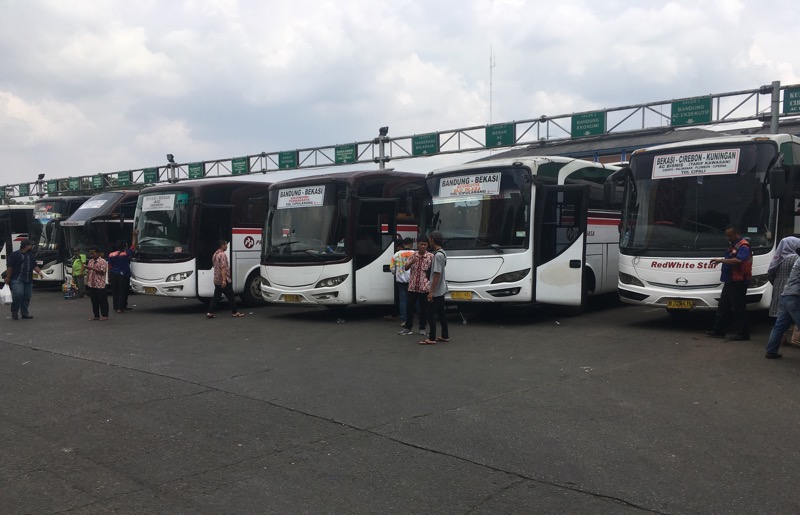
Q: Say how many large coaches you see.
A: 7